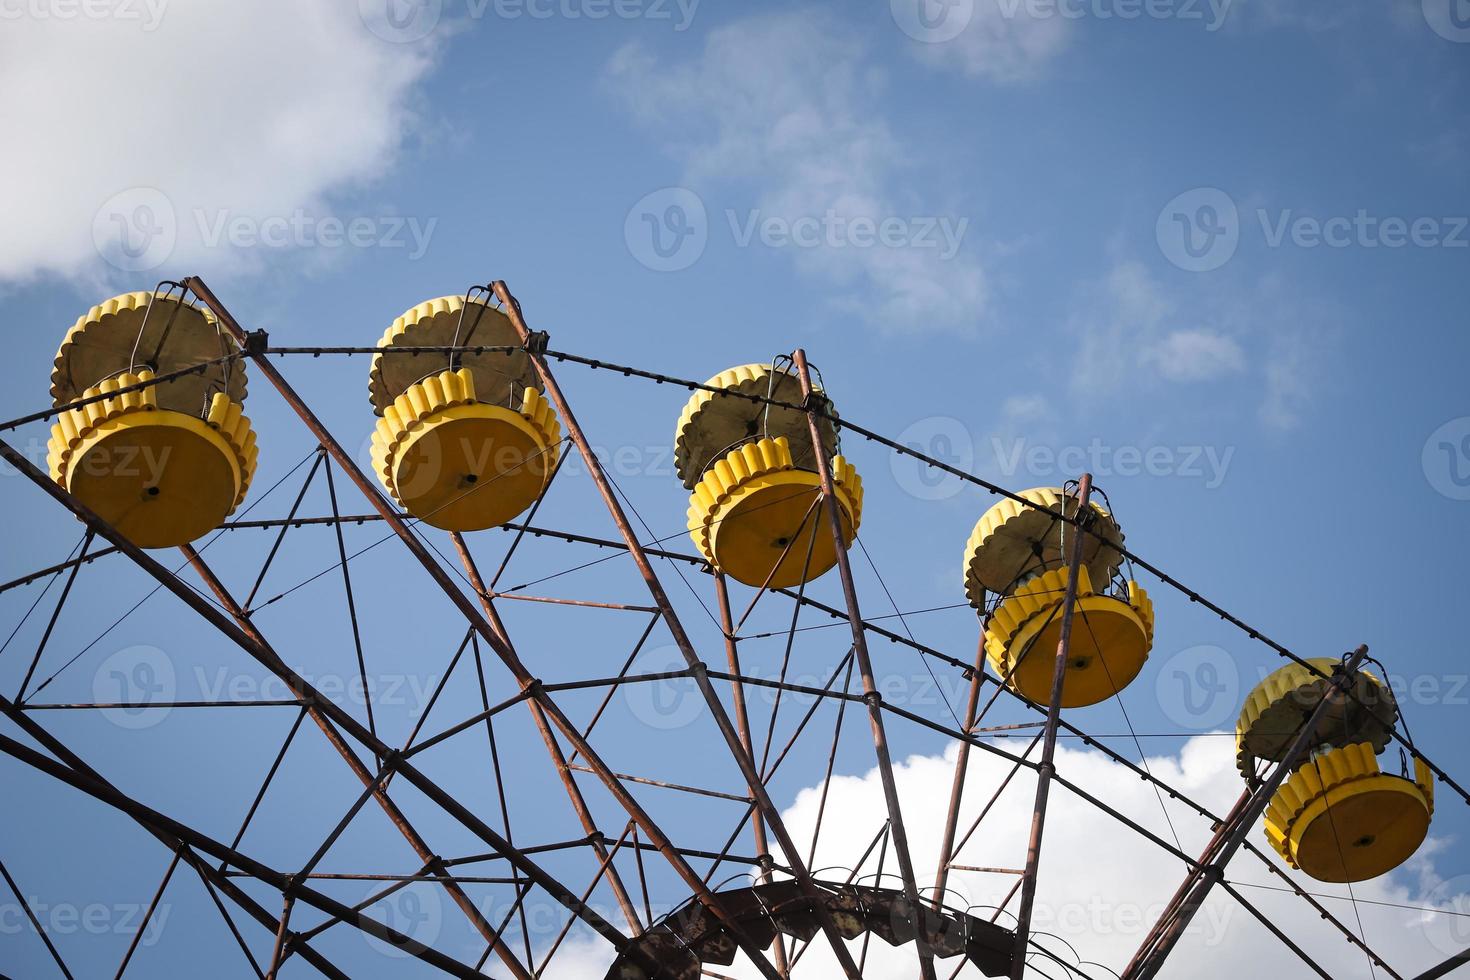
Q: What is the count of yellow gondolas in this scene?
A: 5